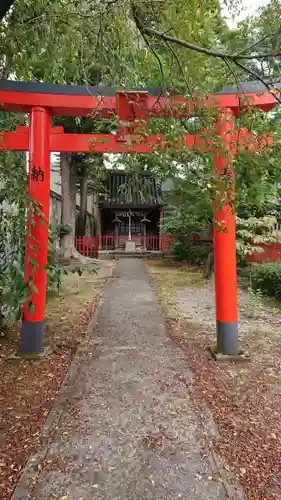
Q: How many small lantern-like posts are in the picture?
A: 2